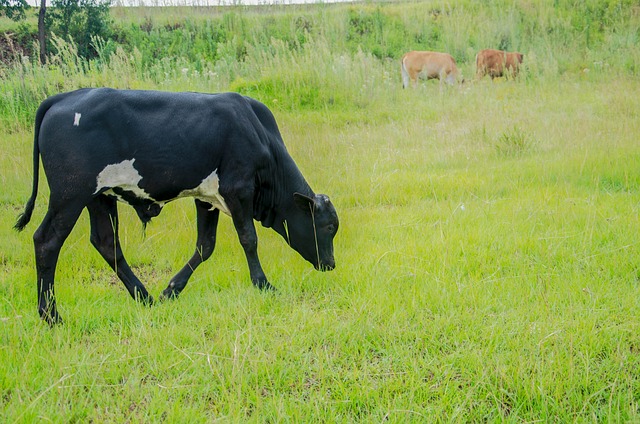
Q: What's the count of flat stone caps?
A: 0